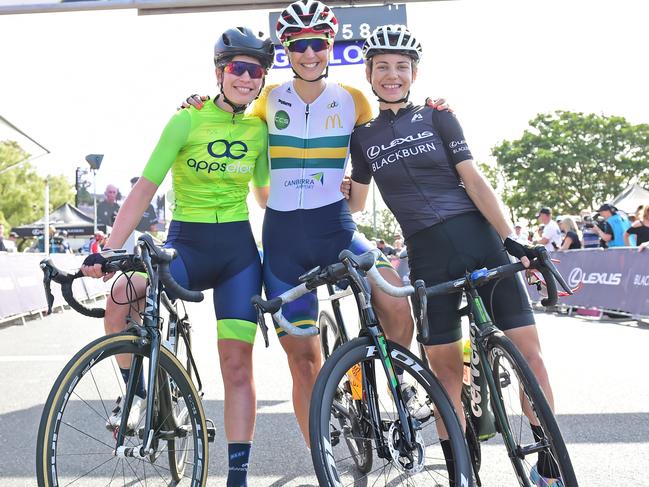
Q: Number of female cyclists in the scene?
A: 3